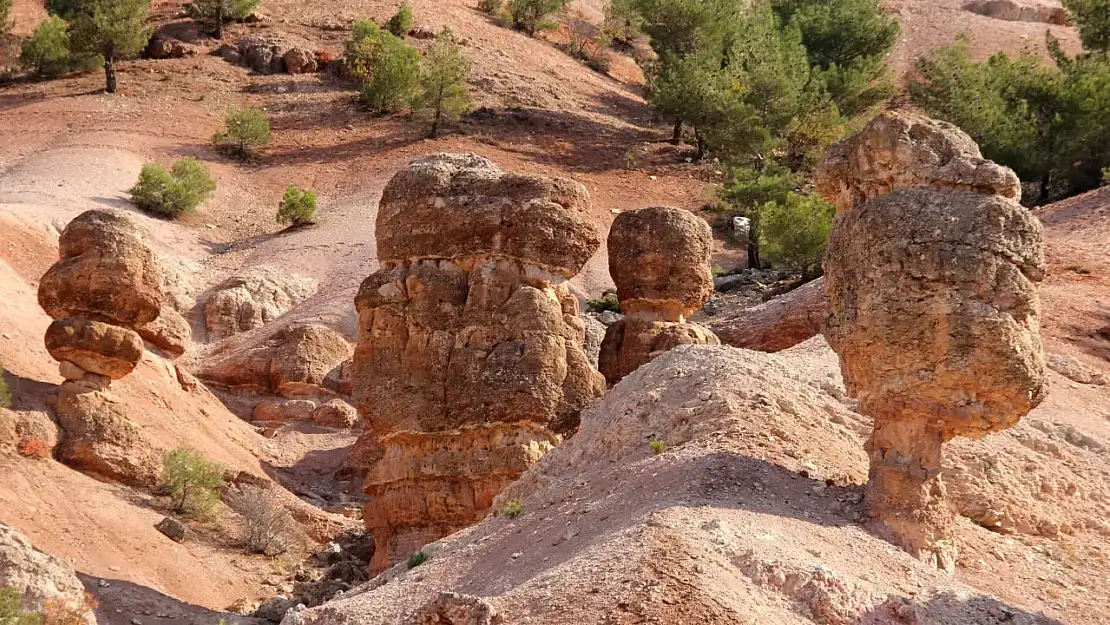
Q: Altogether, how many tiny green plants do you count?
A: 3